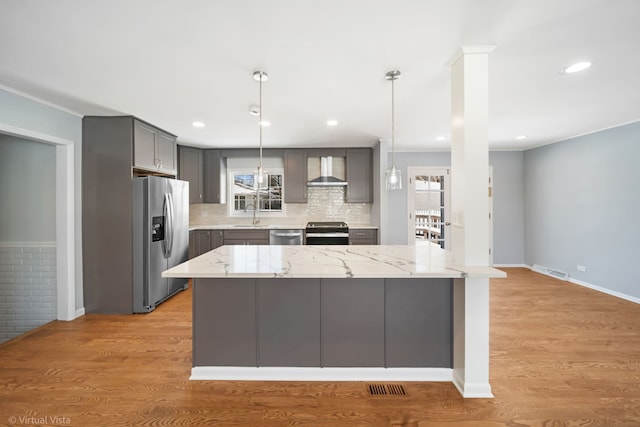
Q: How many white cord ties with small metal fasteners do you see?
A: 0